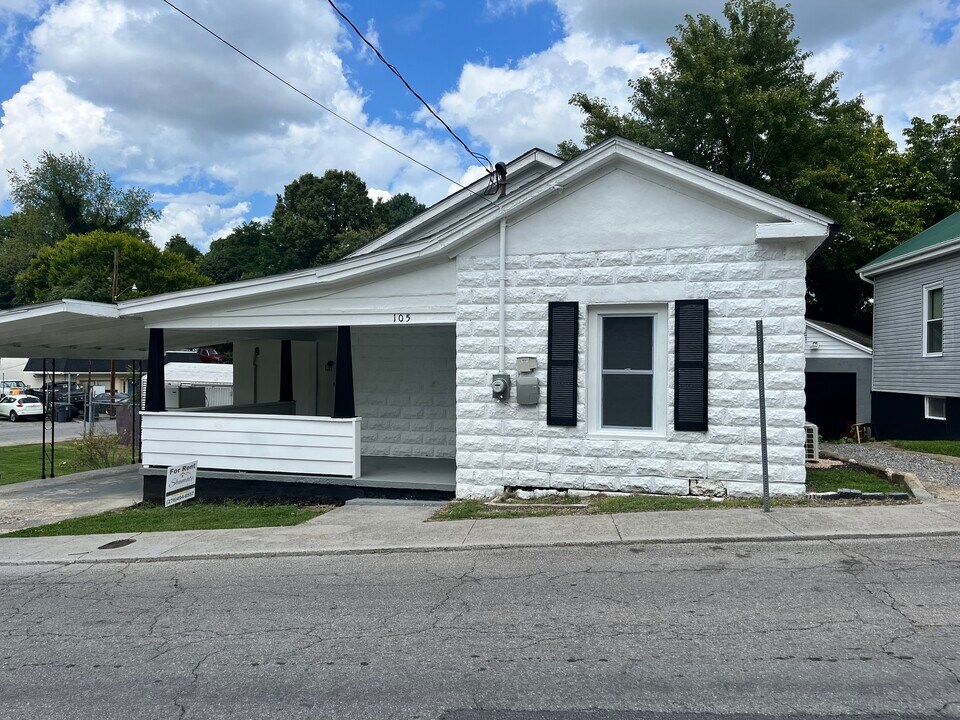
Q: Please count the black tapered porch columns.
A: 3